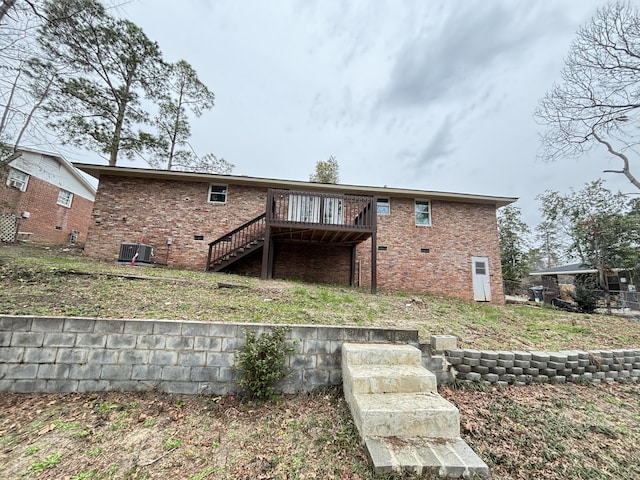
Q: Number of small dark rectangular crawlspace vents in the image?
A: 3